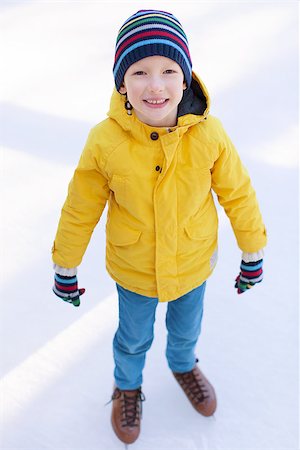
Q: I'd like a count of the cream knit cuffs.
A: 2